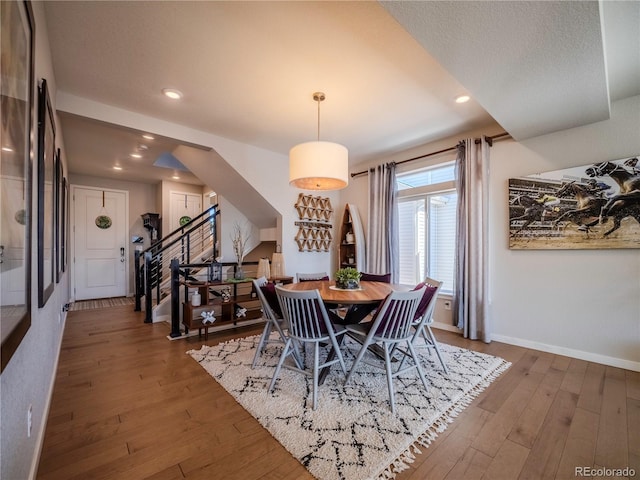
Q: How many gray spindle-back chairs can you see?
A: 6